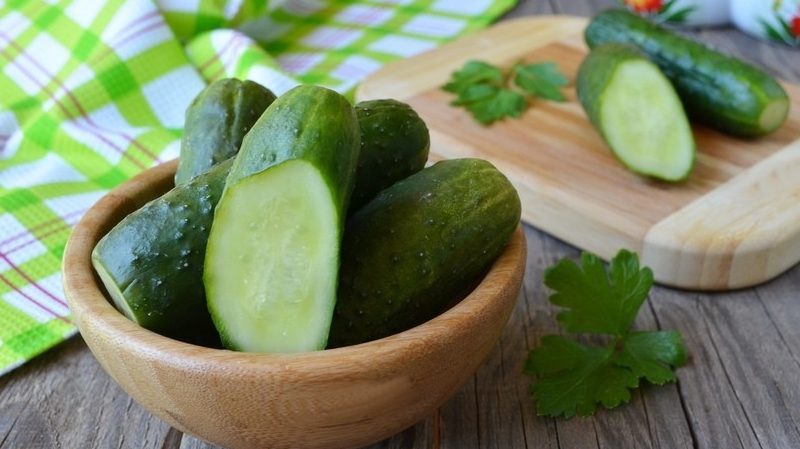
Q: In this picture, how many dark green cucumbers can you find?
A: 7